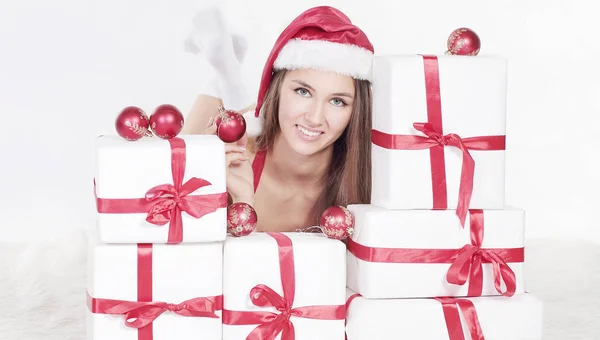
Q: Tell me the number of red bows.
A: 5